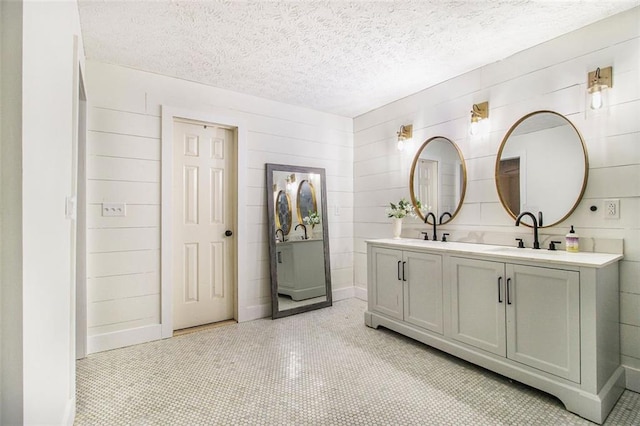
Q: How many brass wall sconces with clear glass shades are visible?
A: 3